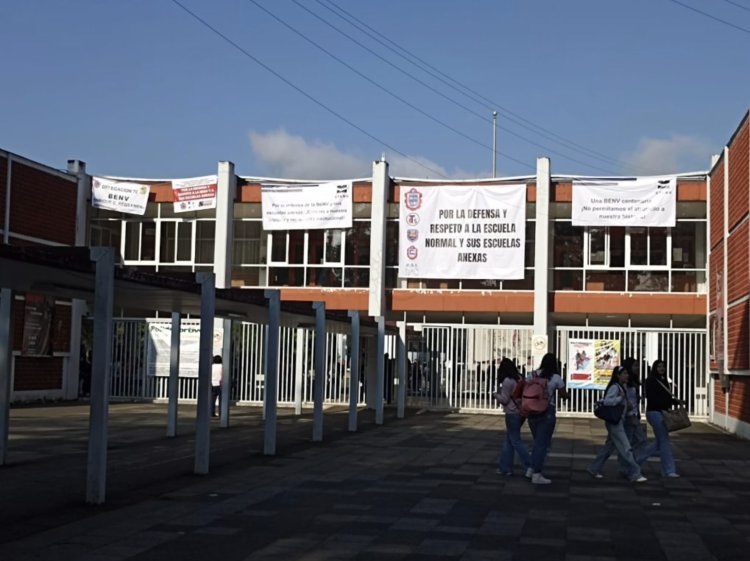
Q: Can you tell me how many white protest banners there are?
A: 5